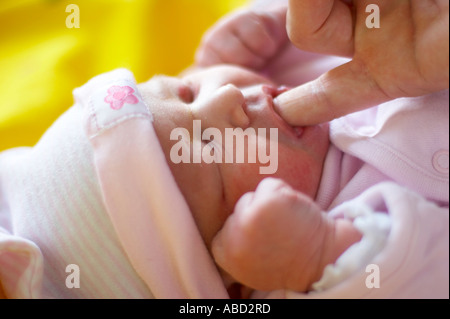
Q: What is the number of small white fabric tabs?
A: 1